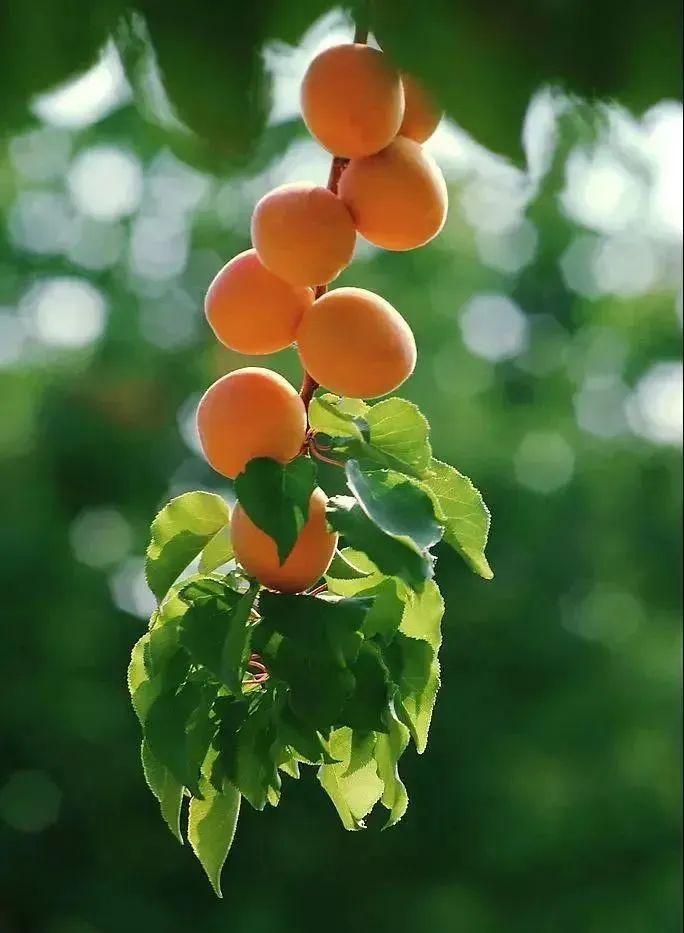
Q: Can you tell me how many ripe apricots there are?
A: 8